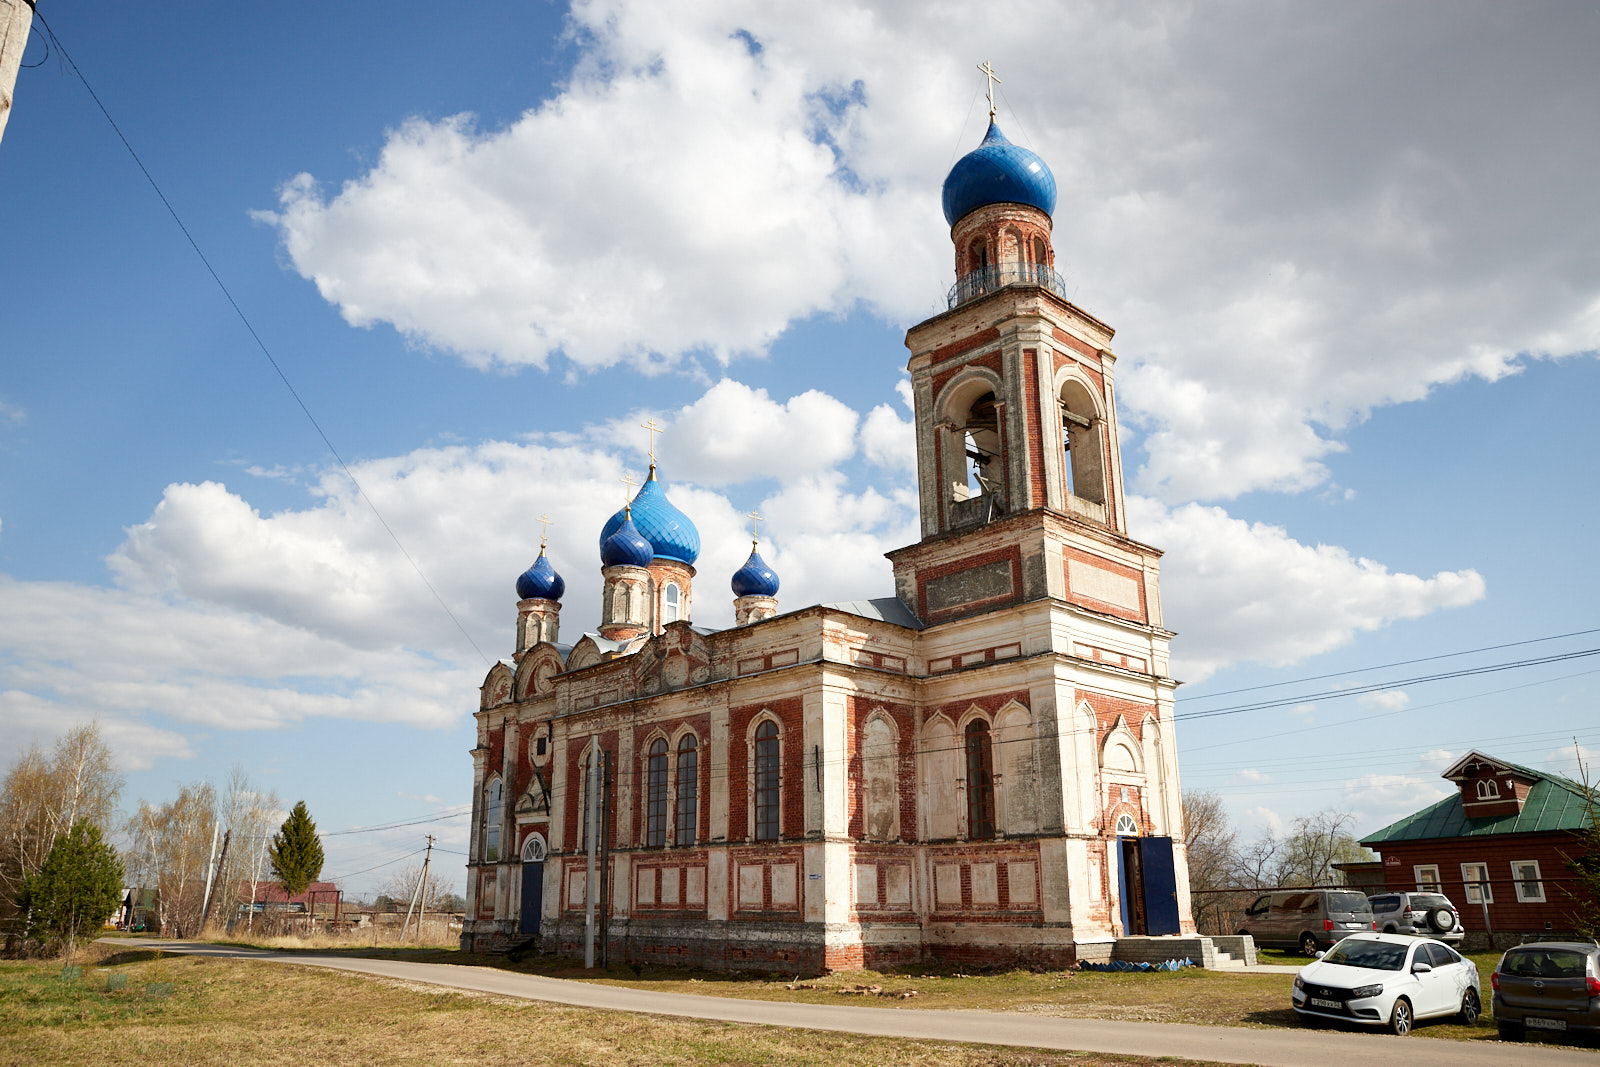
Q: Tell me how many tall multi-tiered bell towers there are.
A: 1